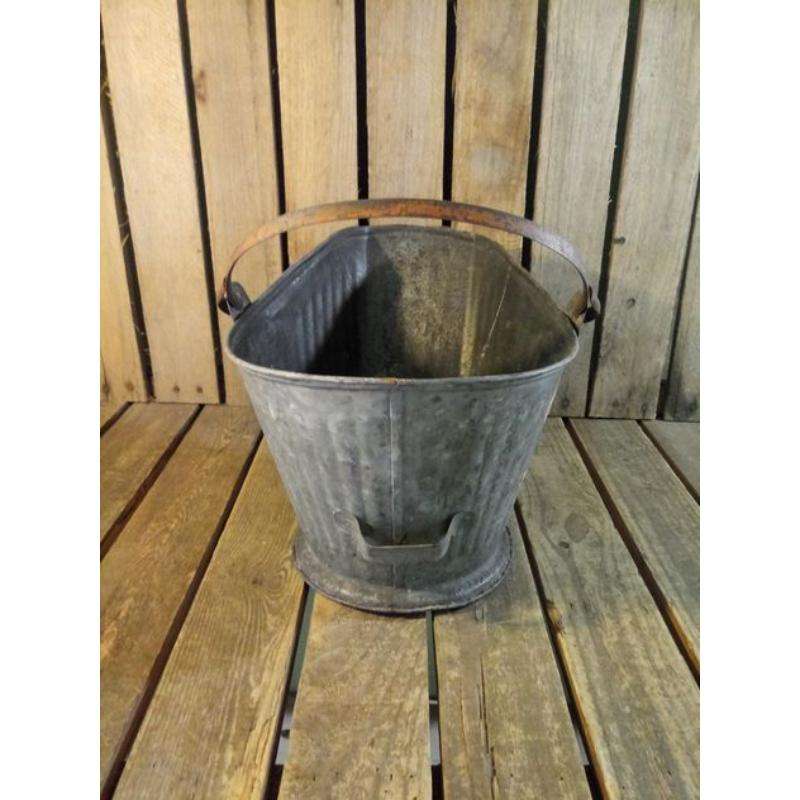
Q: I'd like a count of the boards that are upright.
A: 9